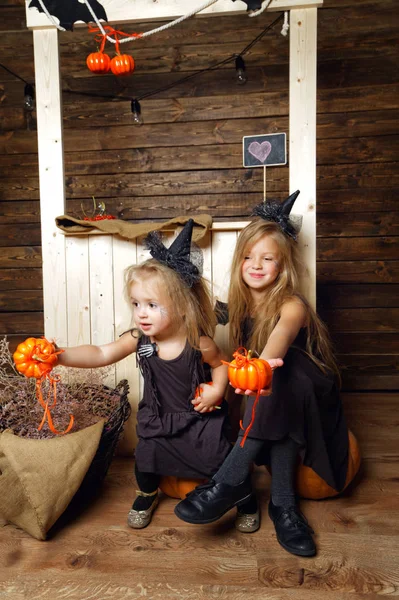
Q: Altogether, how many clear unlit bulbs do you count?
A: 3